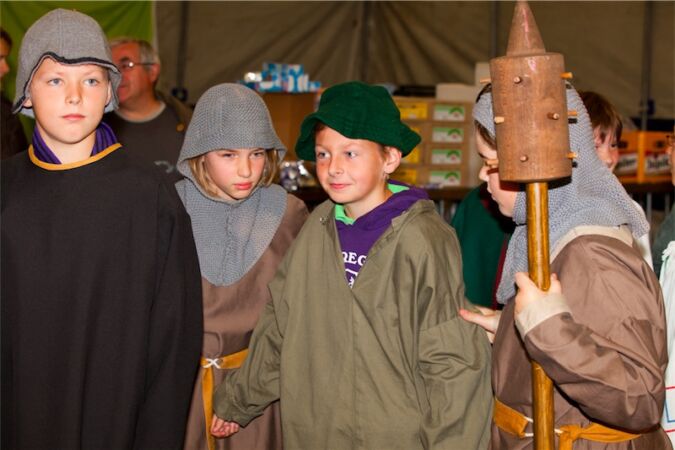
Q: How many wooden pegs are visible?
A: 9